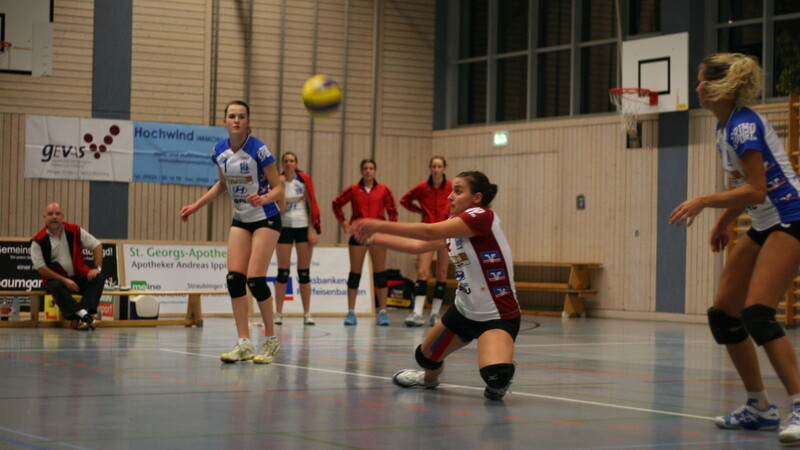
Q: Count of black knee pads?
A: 12